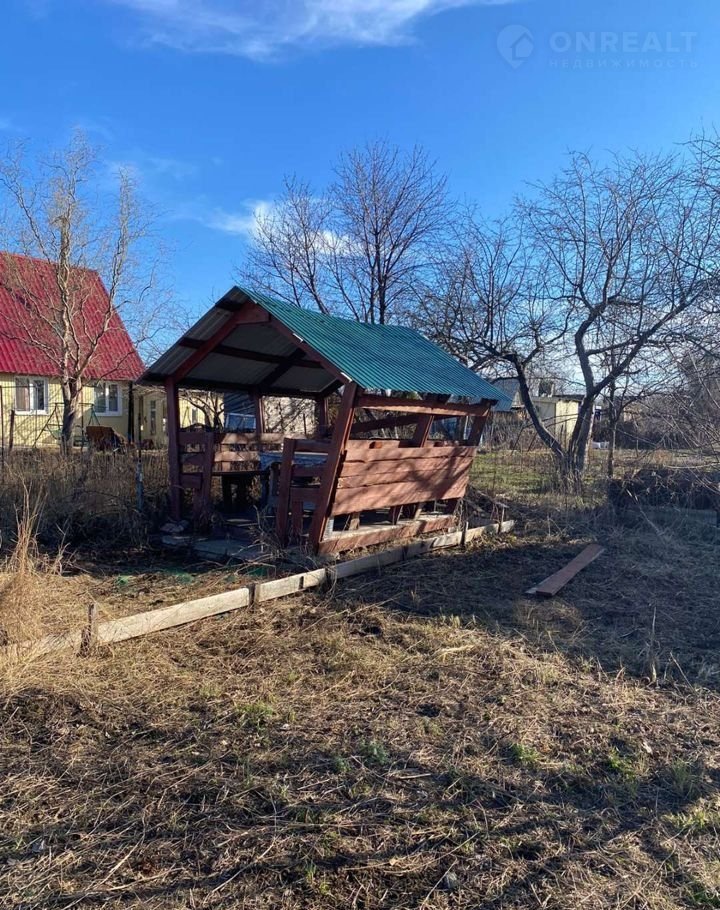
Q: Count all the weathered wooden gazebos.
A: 1